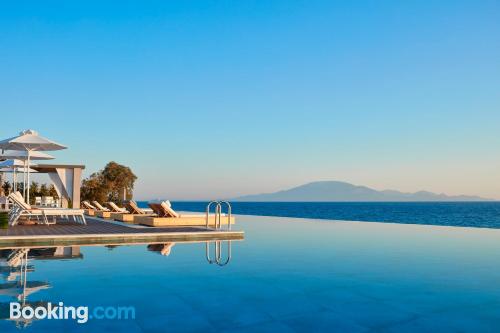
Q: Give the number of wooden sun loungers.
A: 5